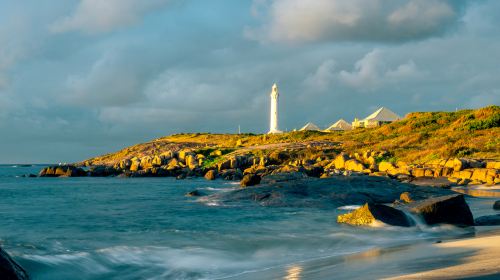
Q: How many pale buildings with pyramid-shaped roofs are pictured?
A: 3